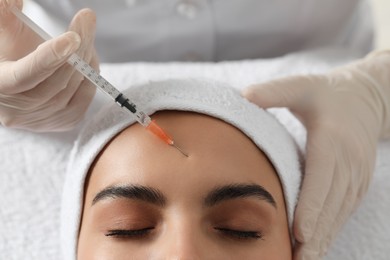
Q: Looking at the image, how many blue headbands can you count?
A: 0